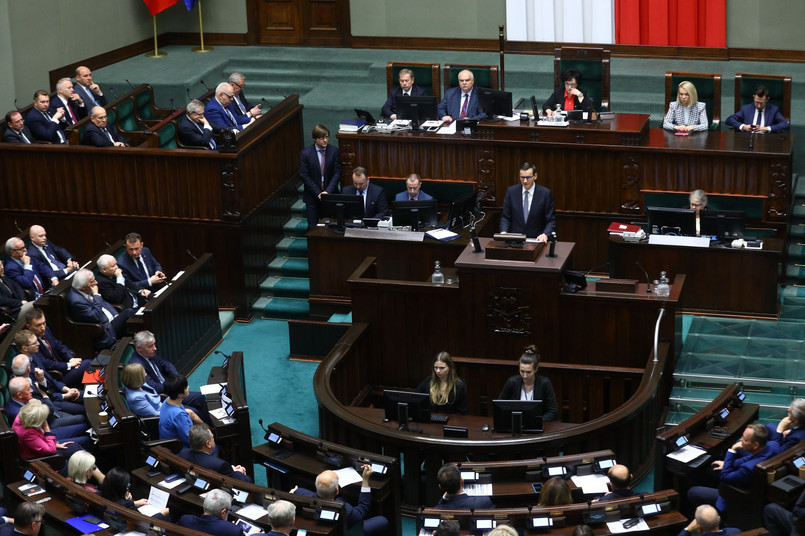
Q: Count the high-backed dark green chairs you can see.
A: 5